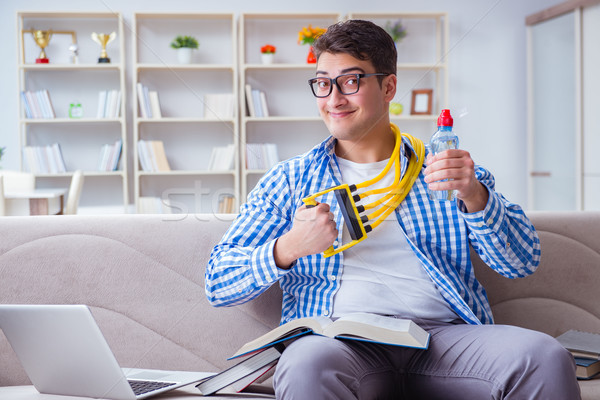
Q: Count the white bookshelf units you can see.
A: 4